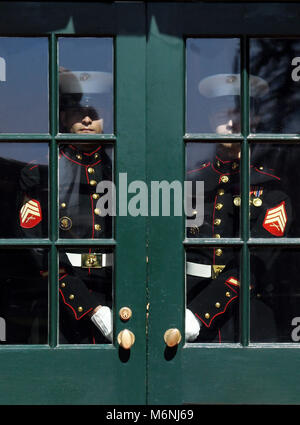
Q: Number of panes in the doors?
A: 12